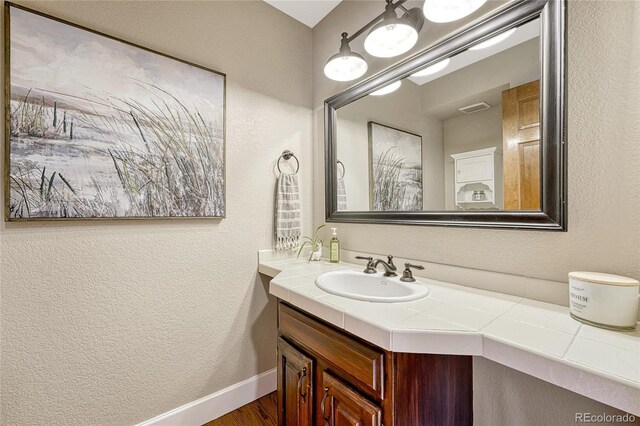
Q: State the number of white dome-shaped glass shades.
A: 3